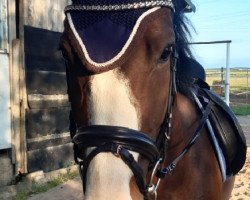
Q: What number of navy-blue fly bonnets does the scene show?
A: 1